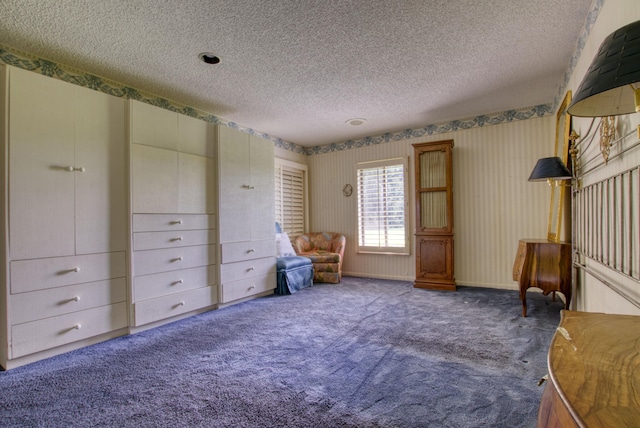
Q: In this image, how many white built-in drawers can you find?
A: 11